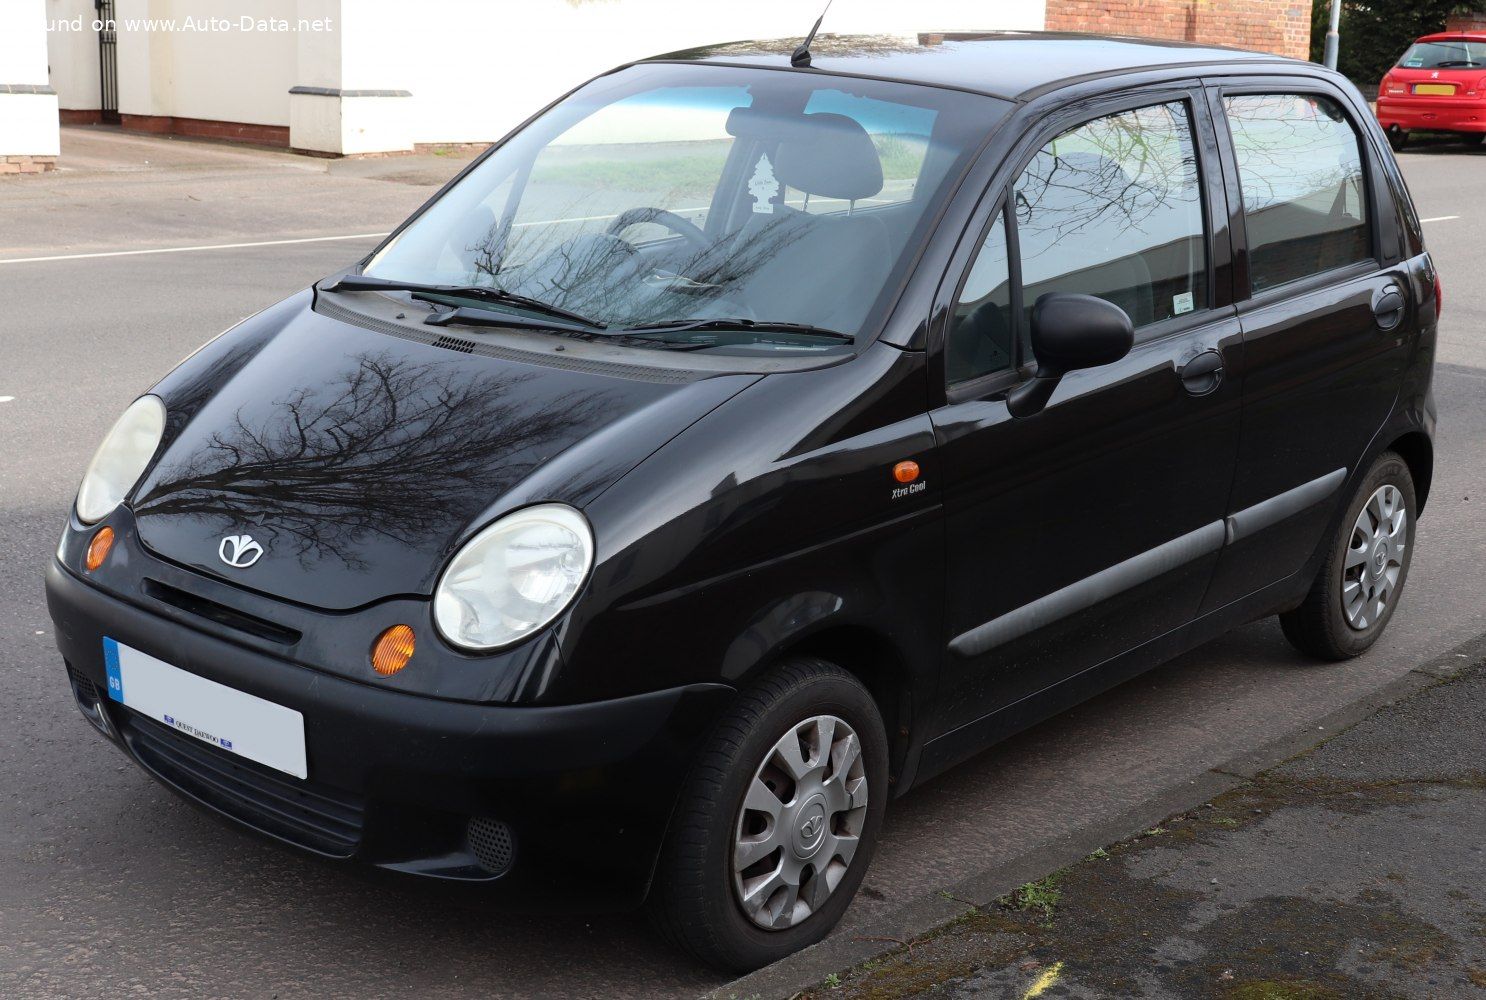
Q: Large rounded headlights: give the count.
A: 2